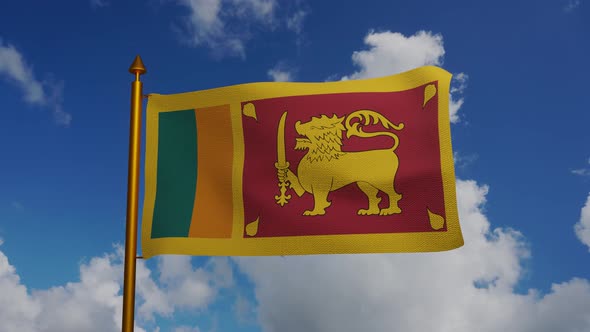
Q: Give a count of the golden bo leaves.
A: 4